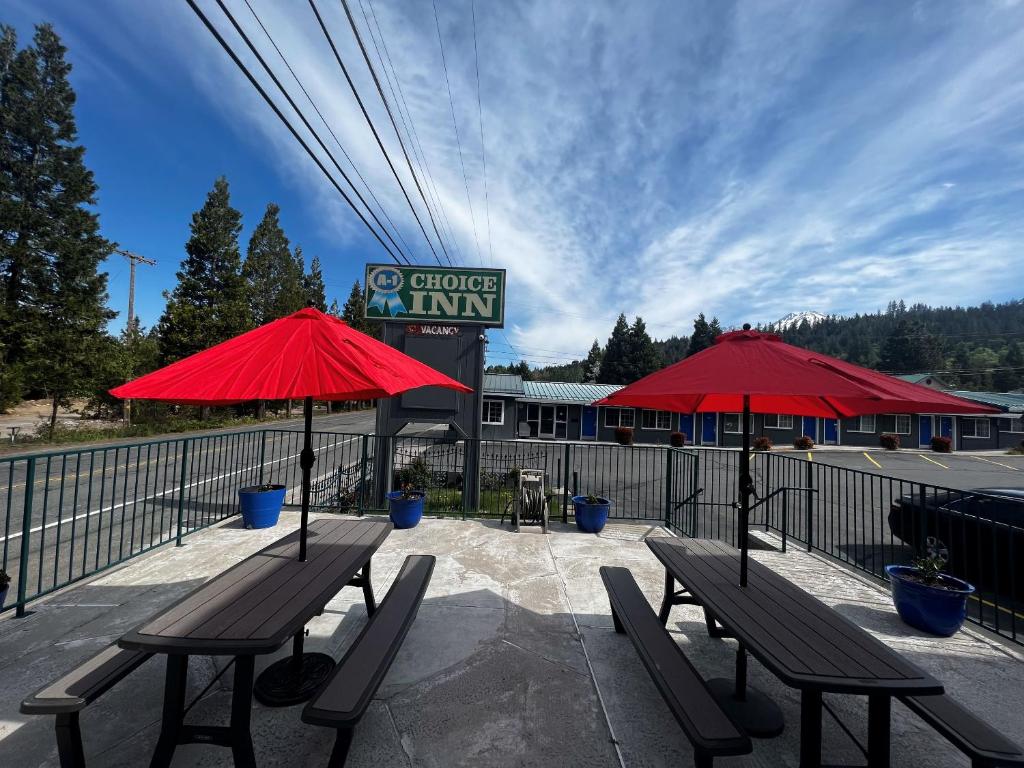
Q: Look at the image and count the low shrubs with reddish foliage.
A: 6